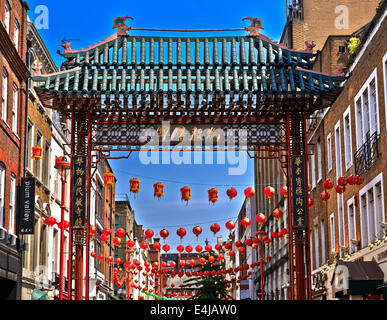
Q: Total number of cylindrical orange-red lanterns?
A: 6